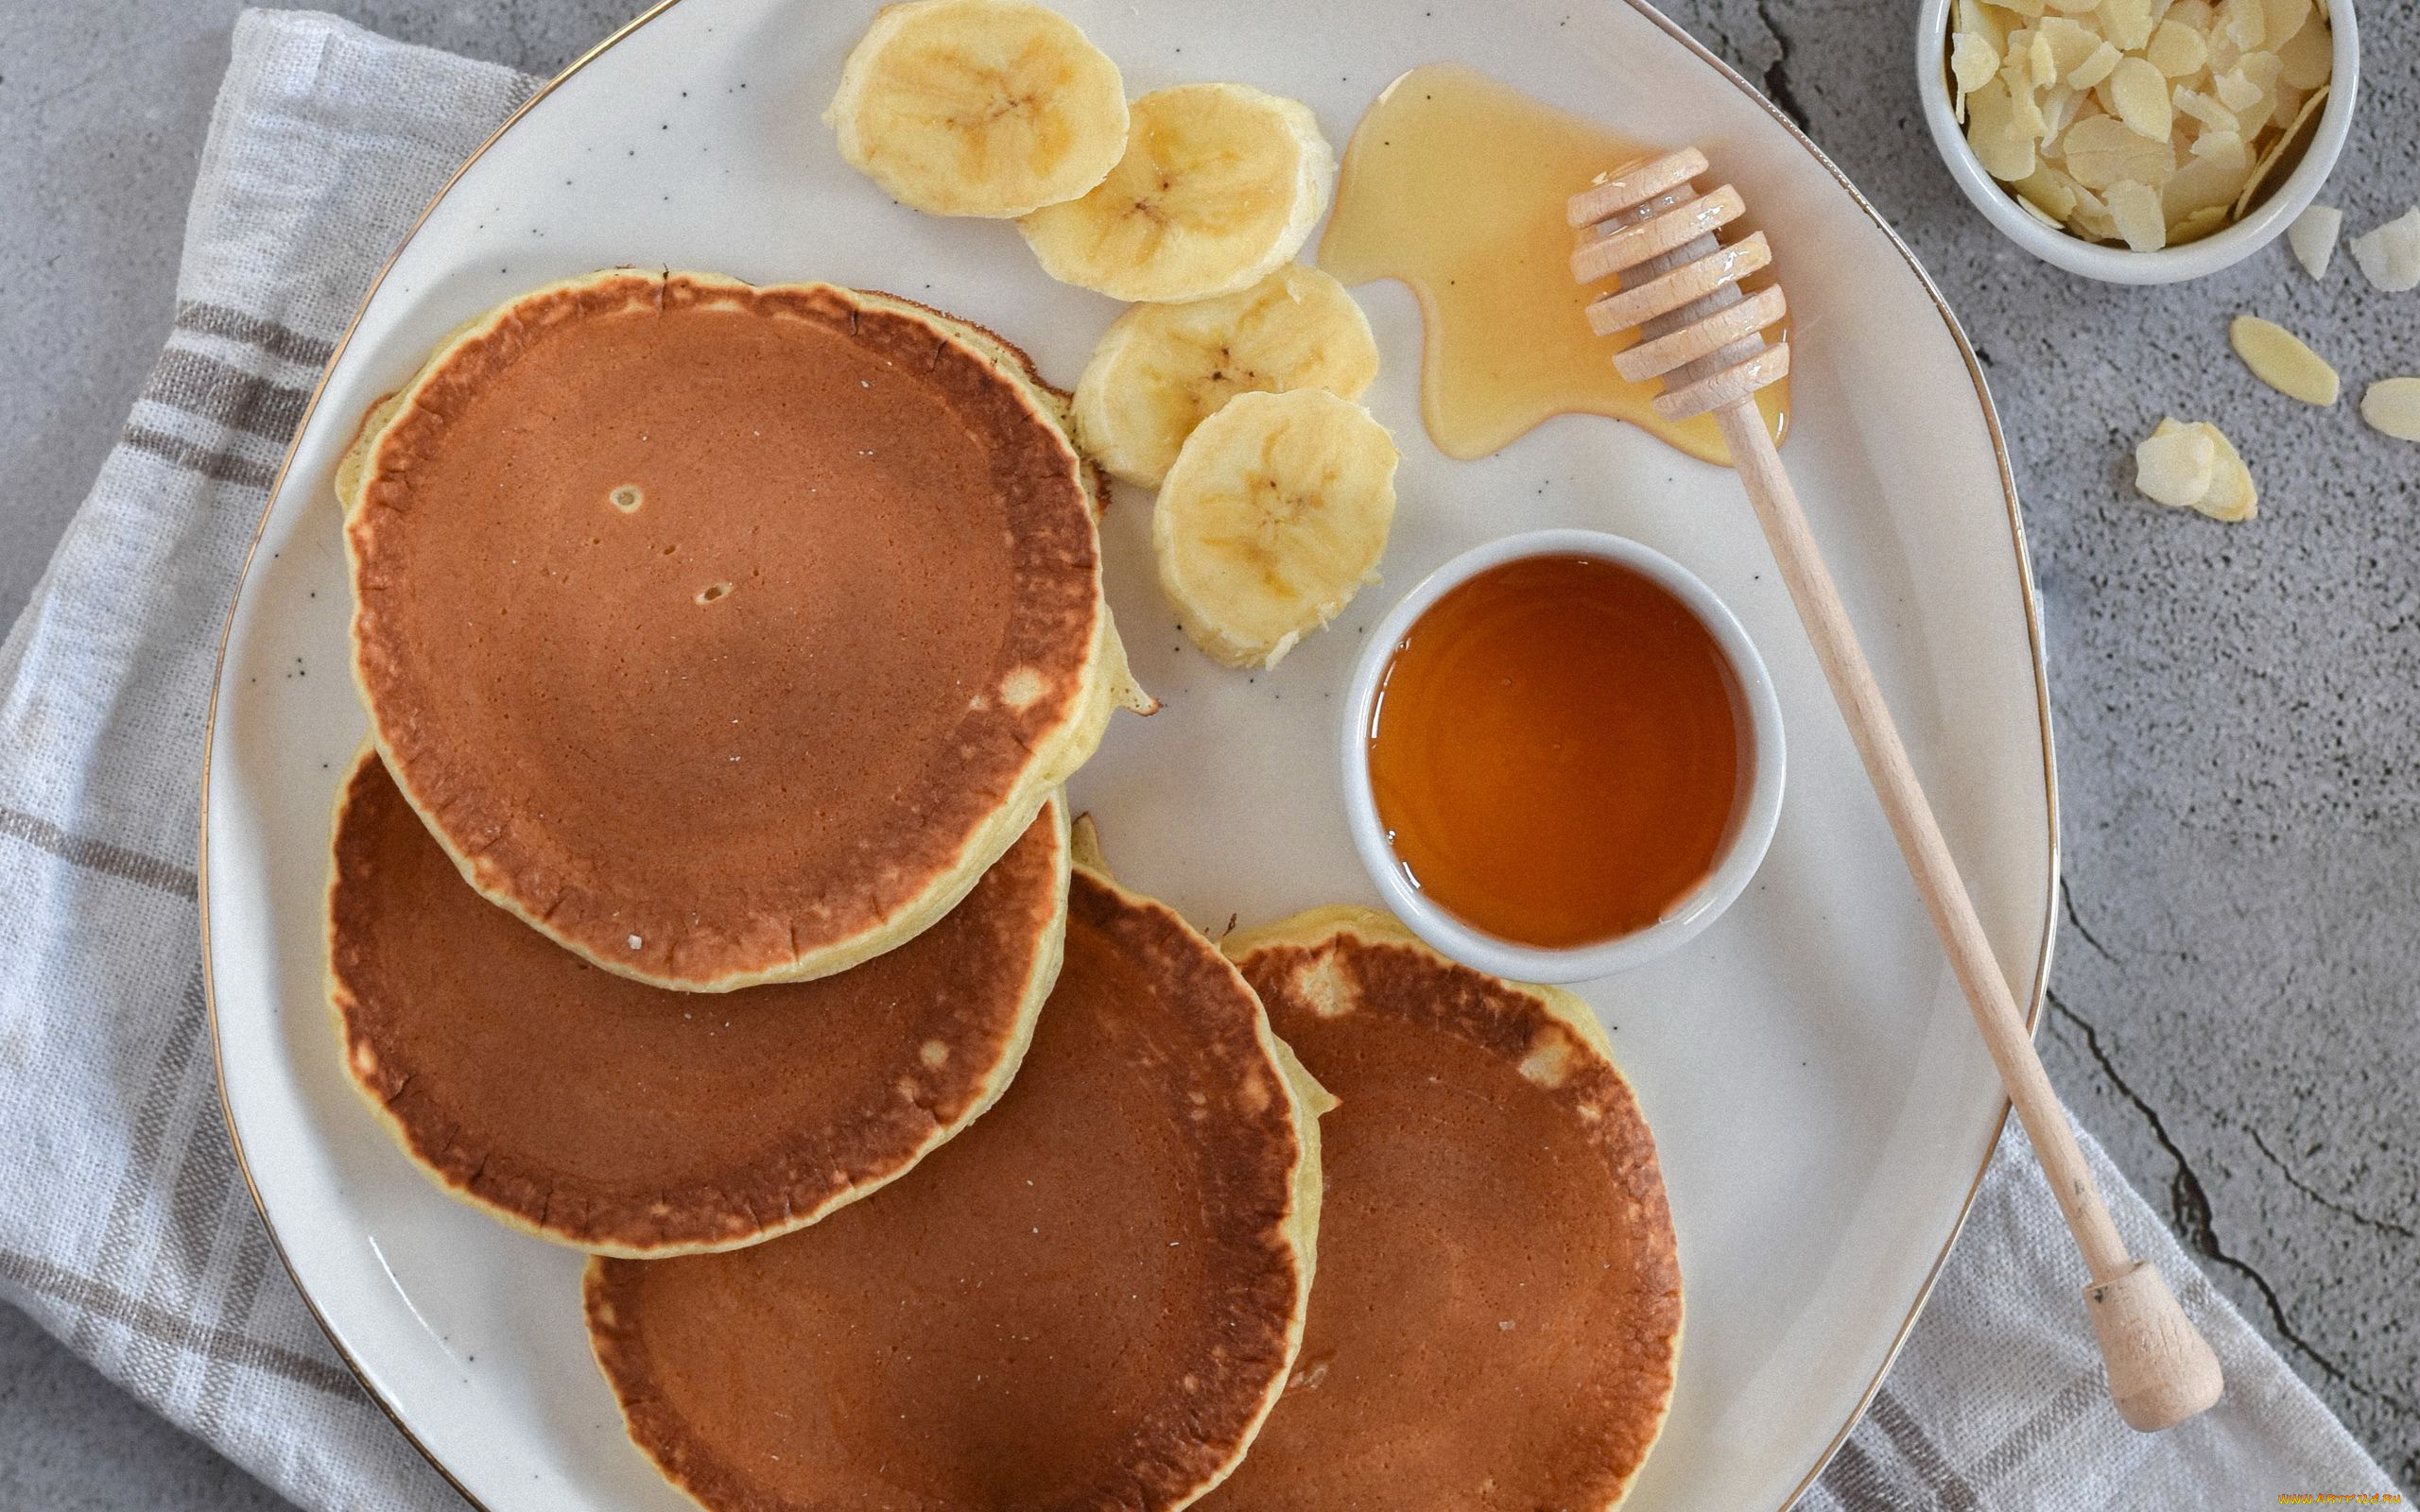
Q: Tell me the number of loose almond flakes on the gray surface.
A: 6